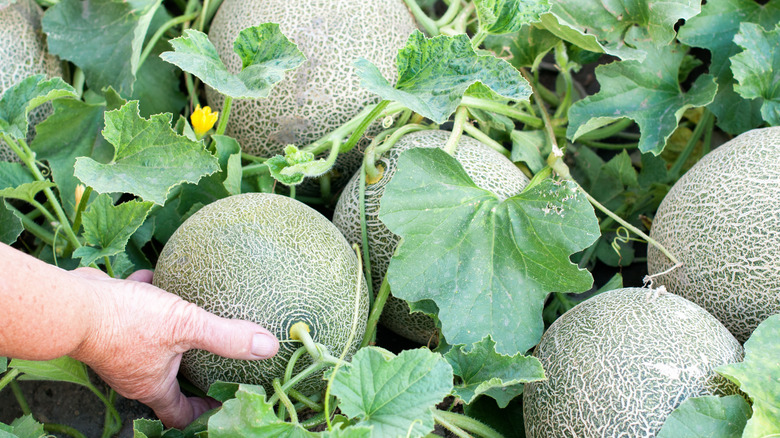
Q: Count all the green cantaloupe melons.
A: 6